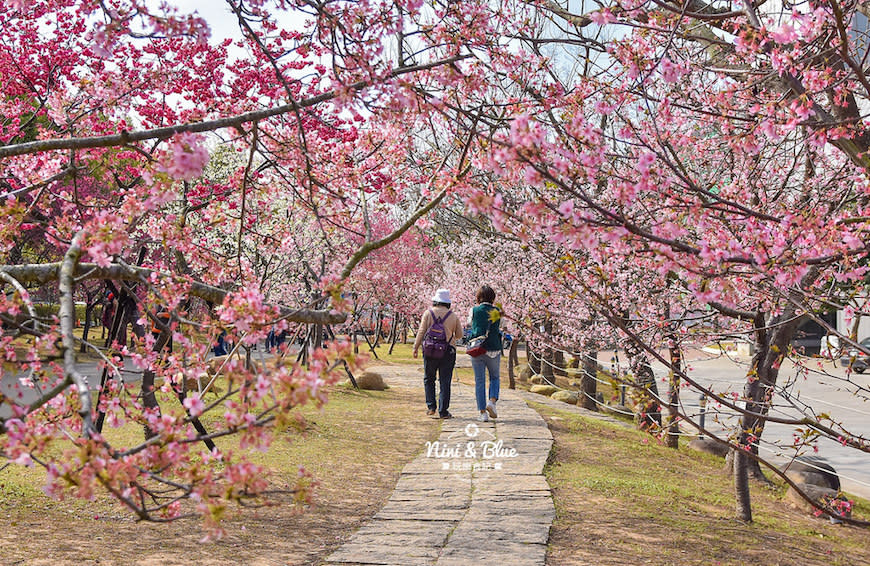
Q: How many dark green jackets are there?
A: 1